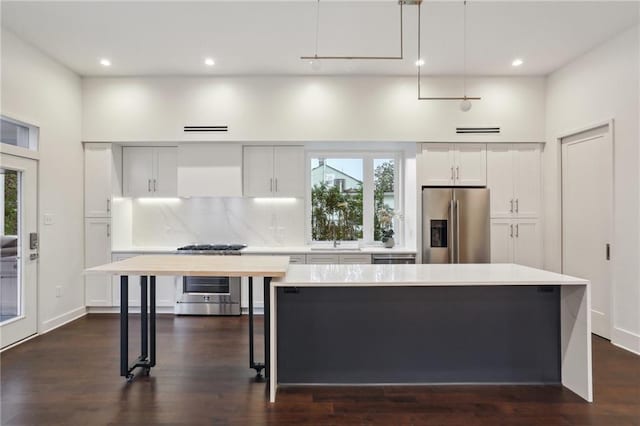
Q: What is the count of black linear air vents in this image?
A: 2